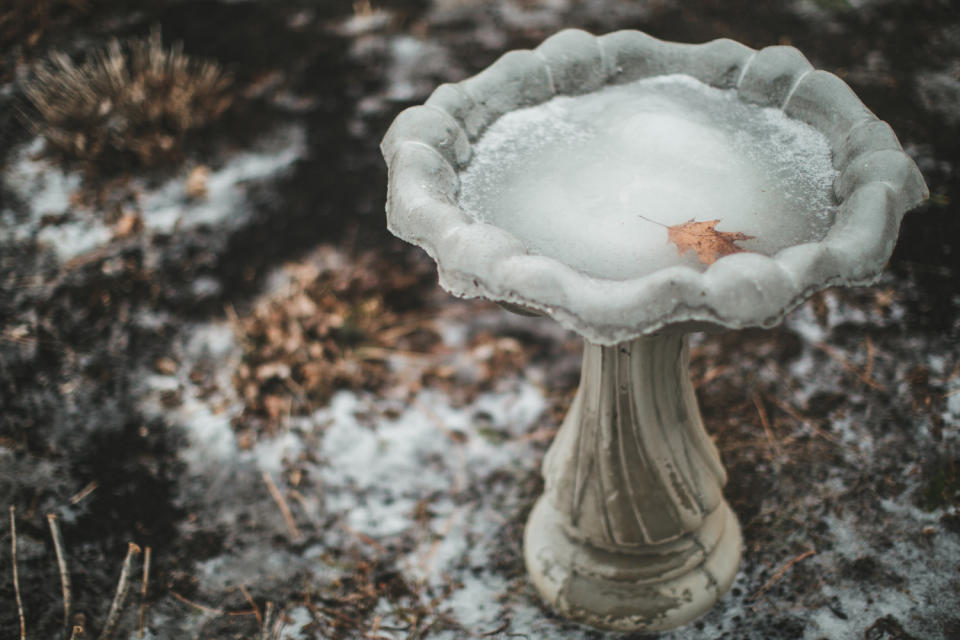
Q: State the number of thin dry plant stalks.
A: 4